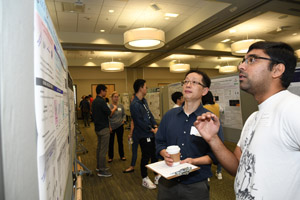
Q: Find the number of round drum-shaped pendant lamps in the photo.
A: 5